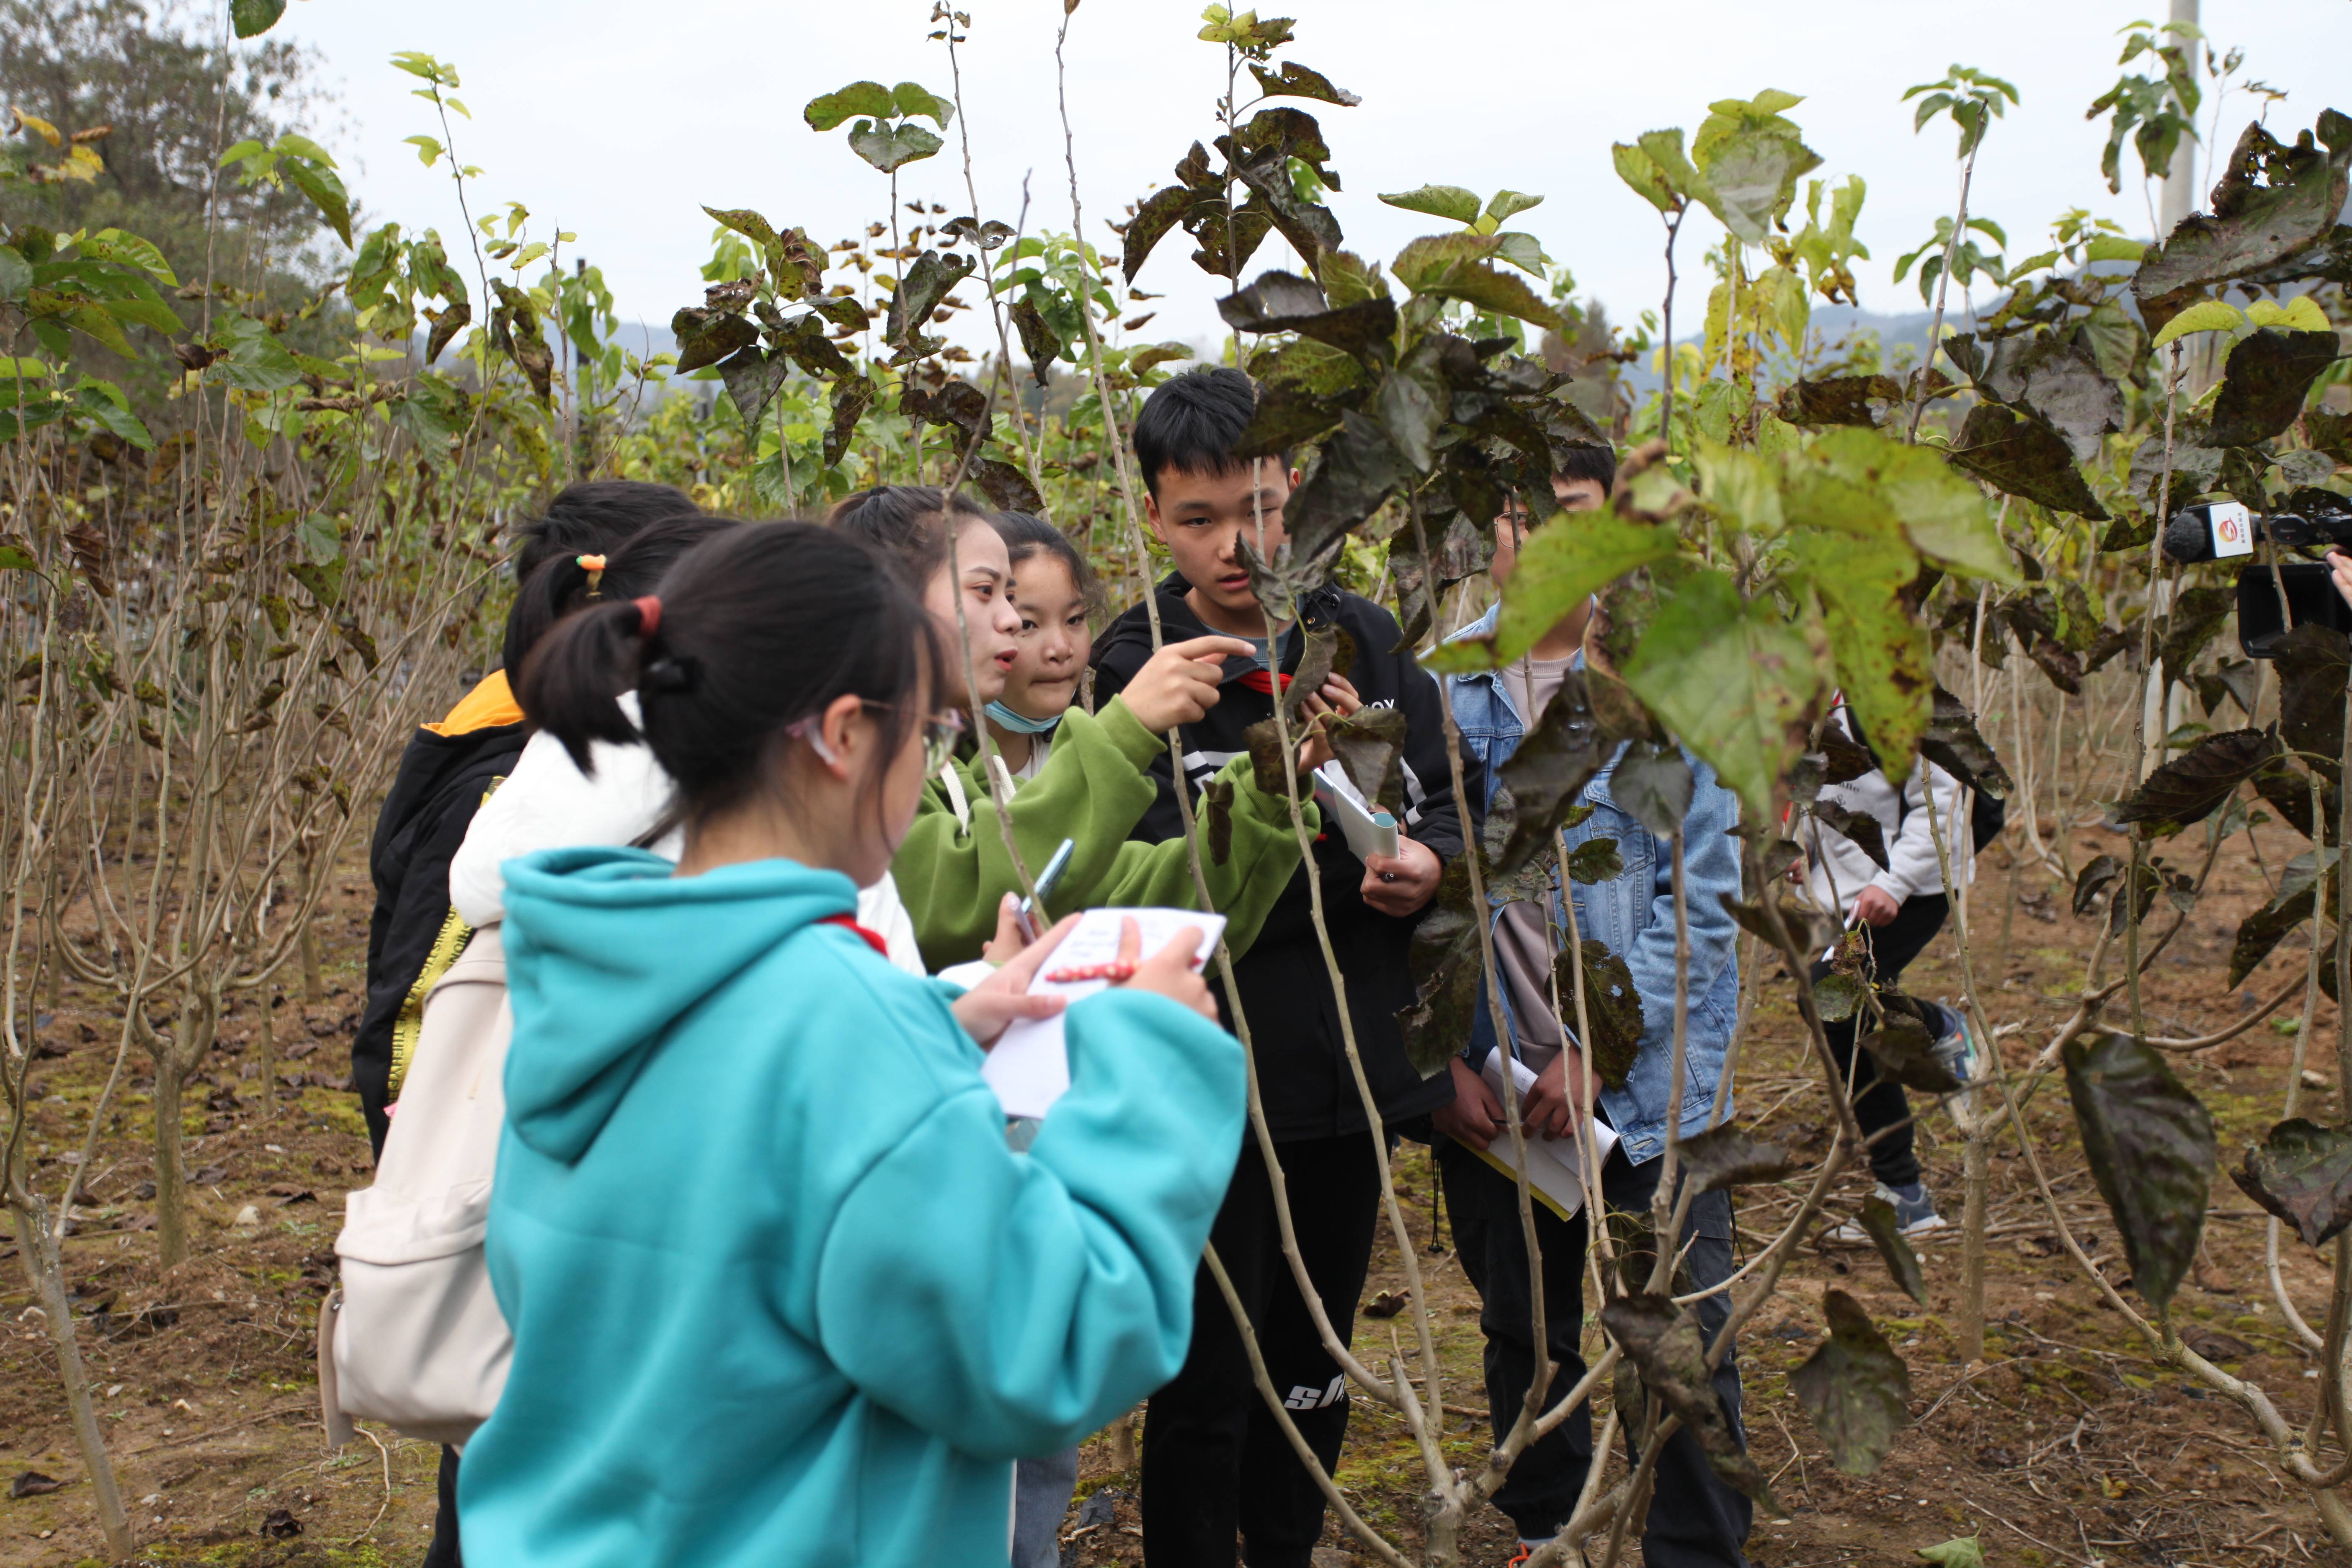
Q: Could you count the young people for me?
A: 8